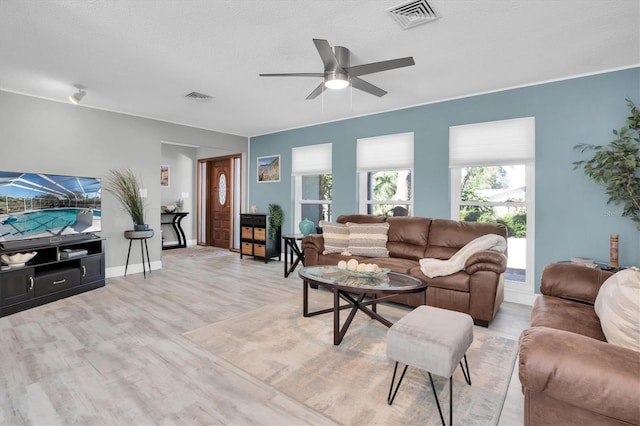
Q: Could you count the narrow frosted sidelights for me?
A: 2